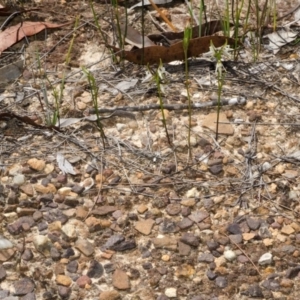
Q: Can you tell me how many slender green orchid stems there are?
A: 4